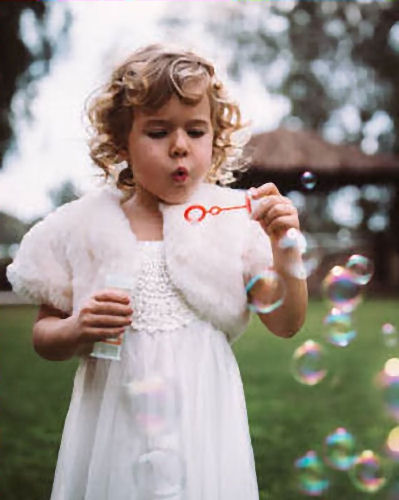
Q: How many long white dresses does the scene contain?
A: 1